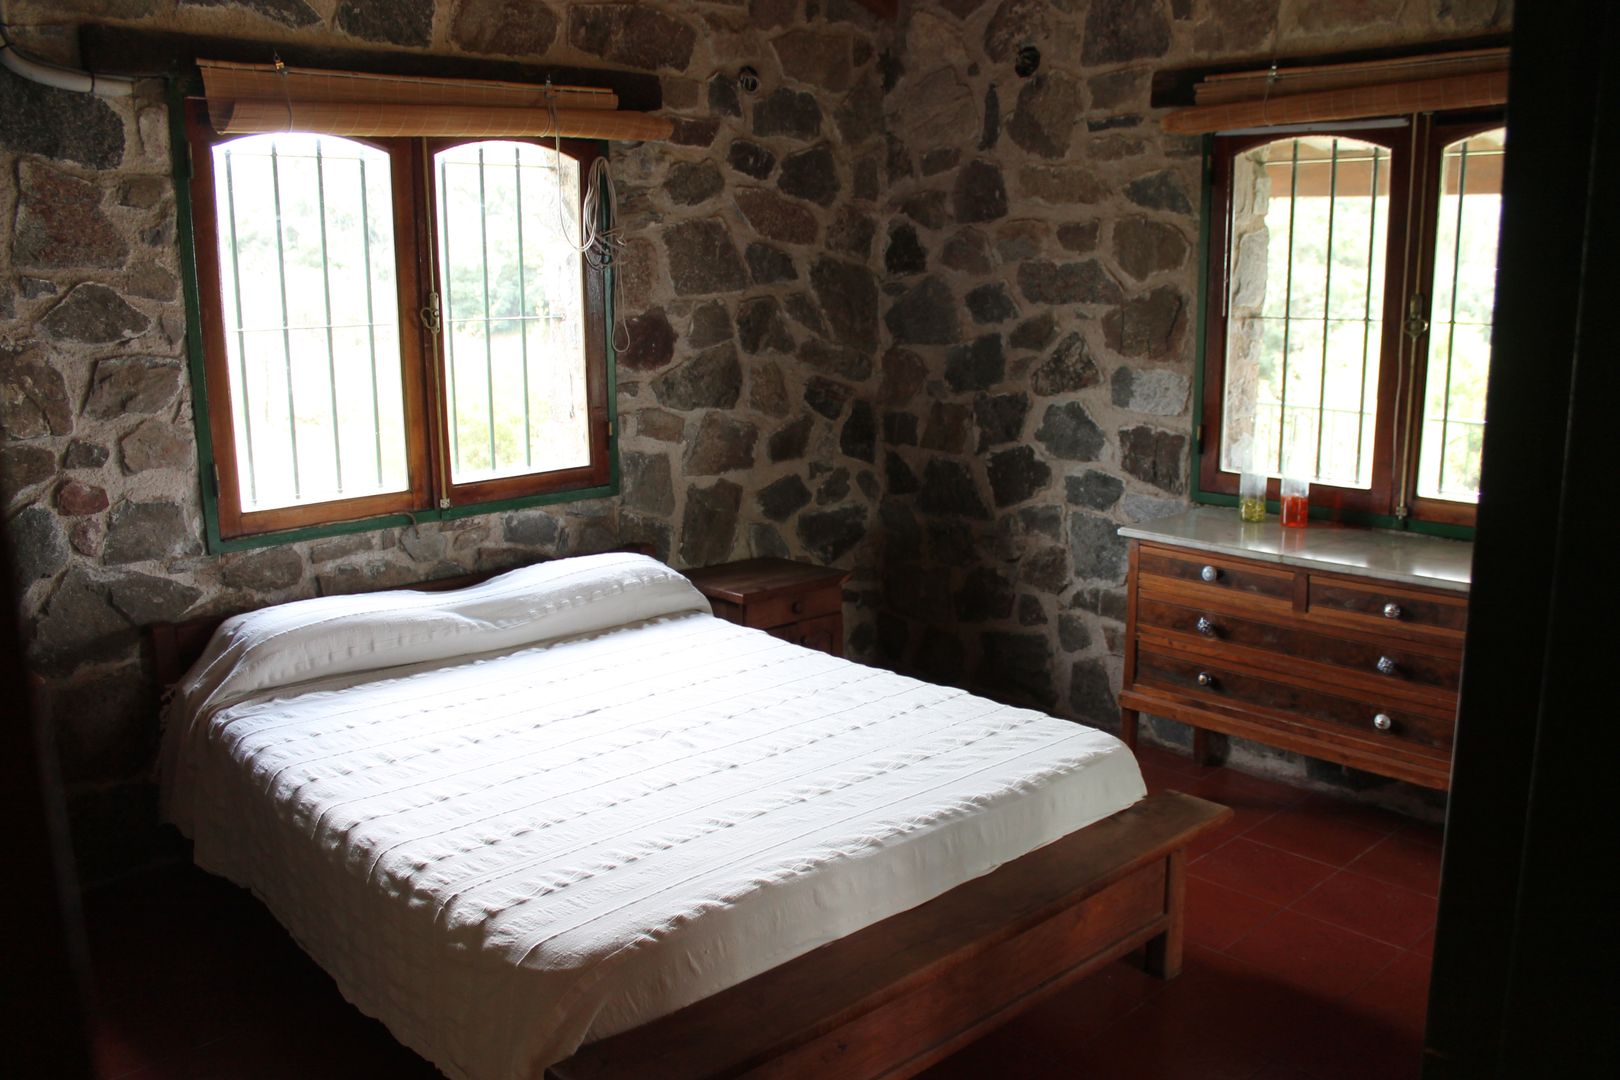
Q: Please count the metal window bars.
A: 11